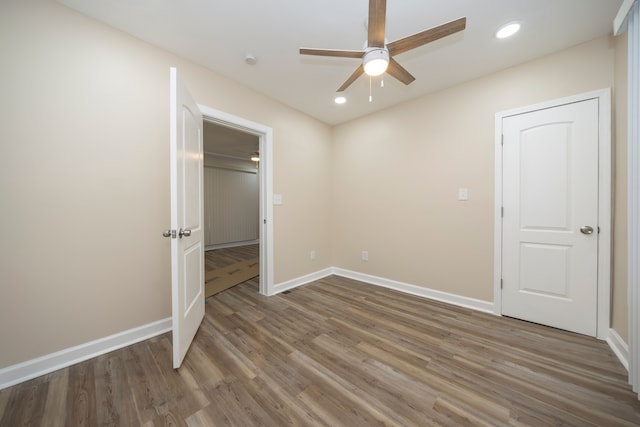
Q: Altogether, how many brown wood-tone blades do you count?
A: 5